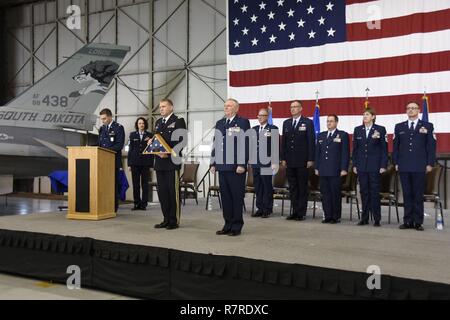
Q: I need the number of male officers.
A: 7